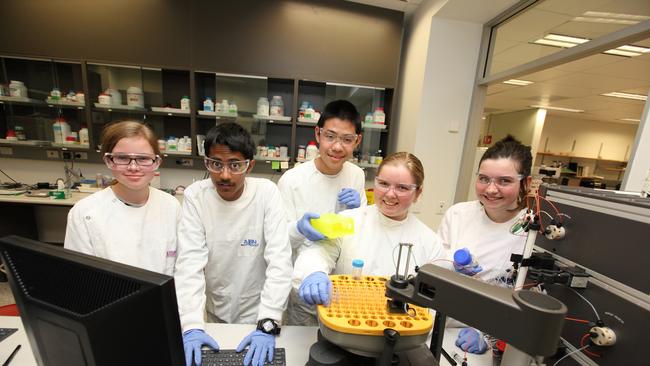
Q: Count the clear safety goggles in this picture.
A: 5